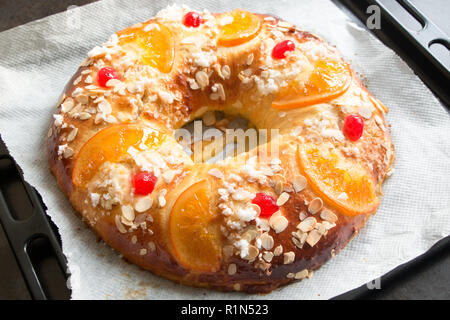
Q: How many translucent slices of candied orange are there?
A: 6